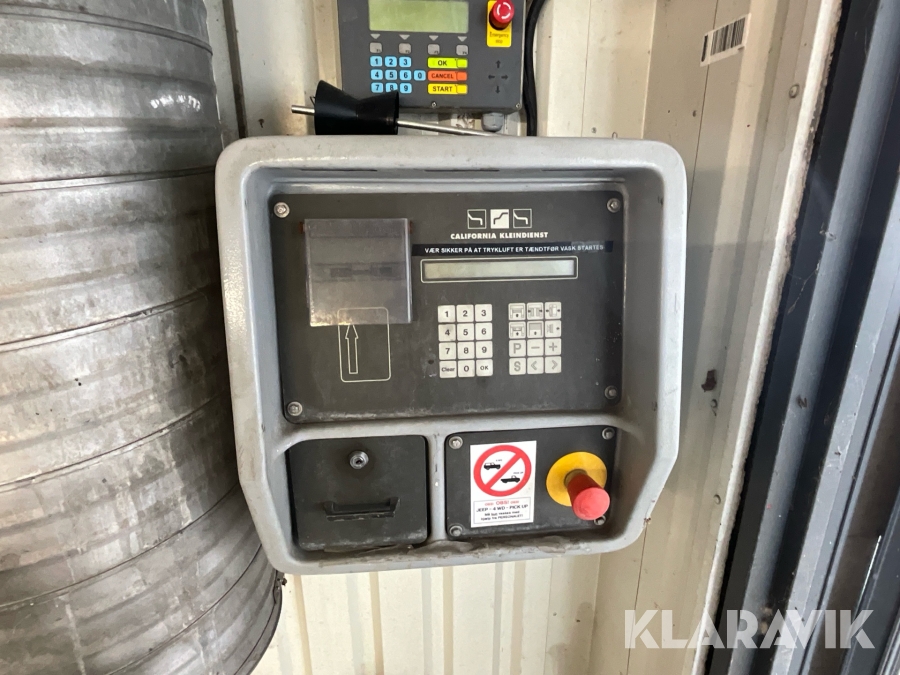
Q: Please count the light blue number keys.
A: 10